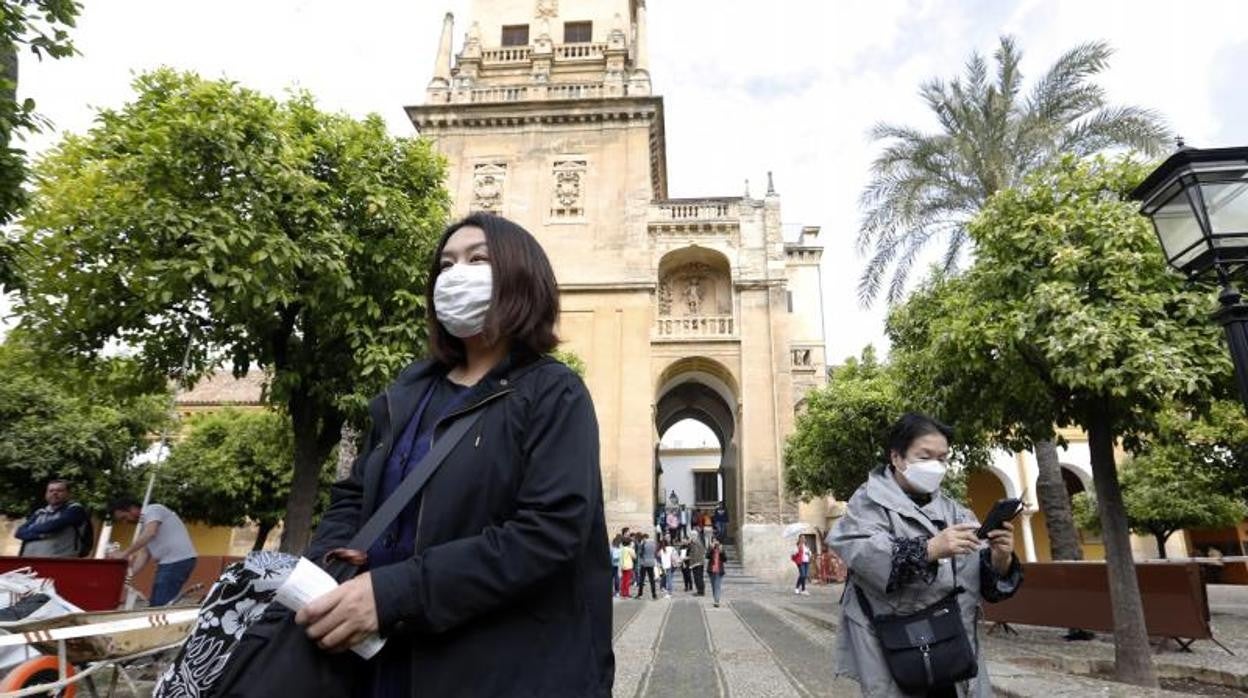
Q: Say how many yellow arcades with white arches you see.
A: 2